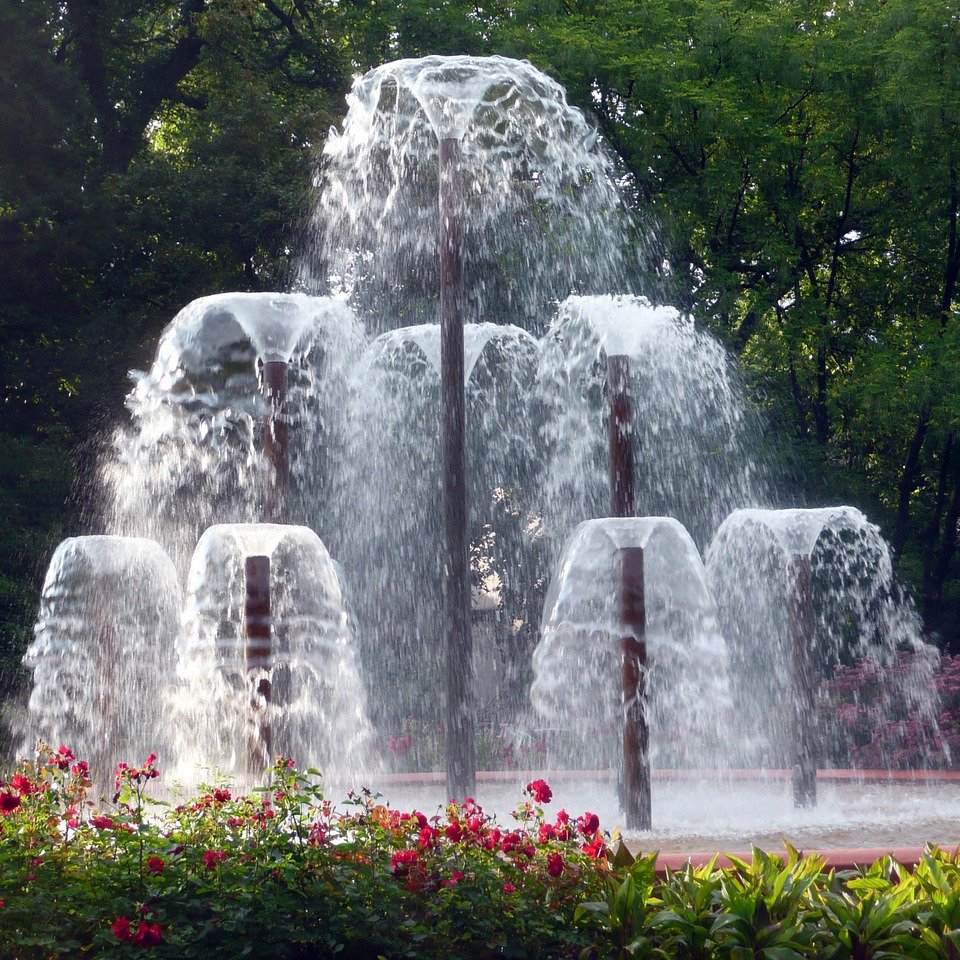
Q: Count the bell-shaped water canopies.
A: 8